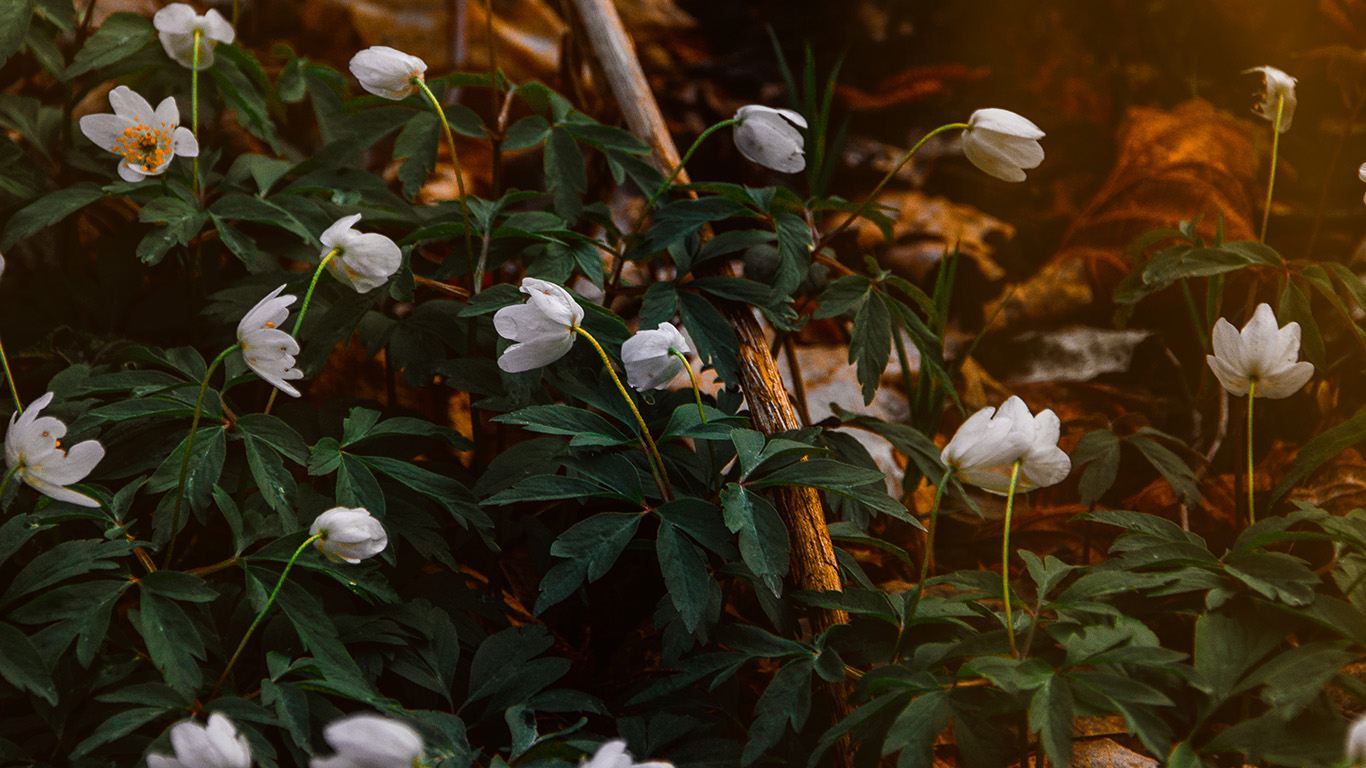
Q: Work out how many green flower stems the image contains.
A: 15